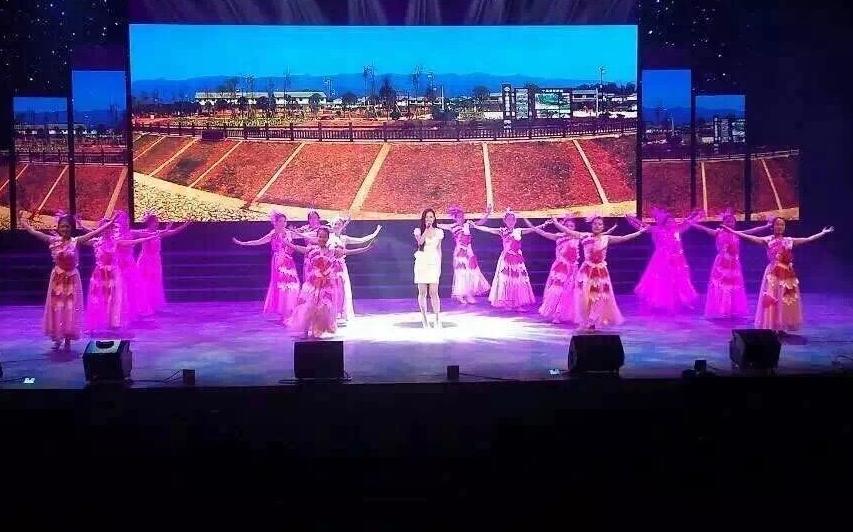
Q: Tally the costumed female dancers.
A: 15